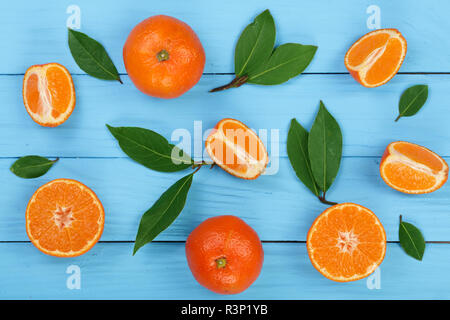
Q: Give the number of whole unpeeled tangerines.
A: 2